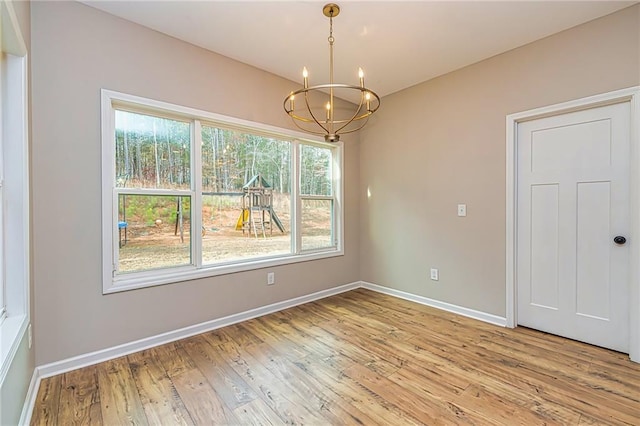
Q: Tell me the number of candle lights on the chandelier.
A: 5